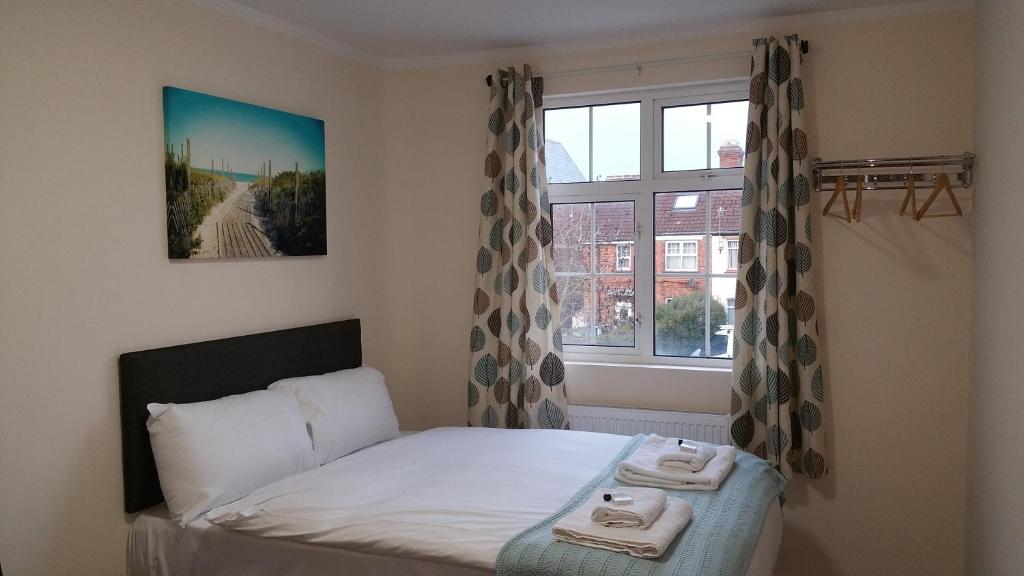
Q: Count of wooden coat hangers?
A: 4